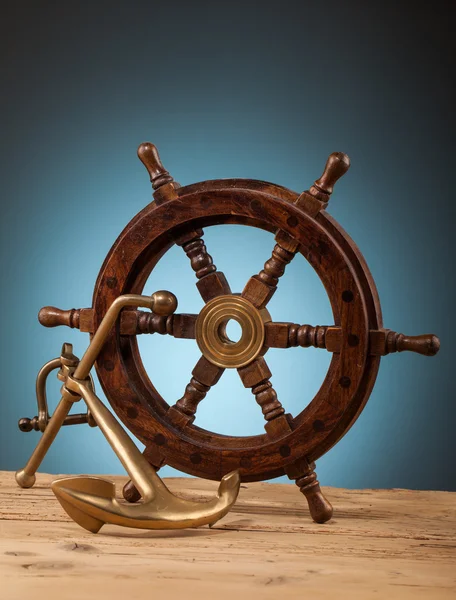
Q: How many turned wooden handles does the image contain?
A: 6